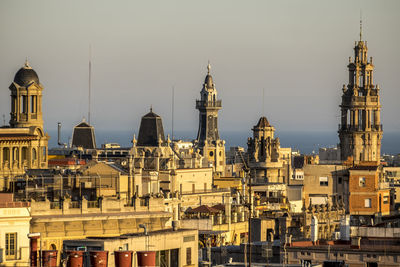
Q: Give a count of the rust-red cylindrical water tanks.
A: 5